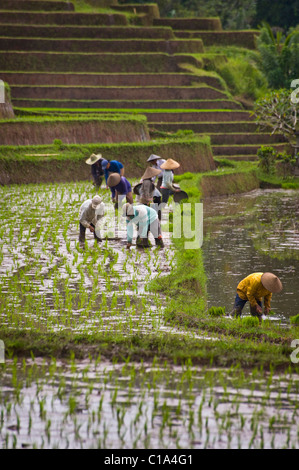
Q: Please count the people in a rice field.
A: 9